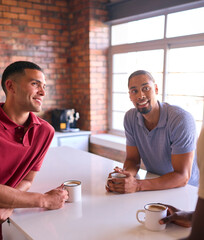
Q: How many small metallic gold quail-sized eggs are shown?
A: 0